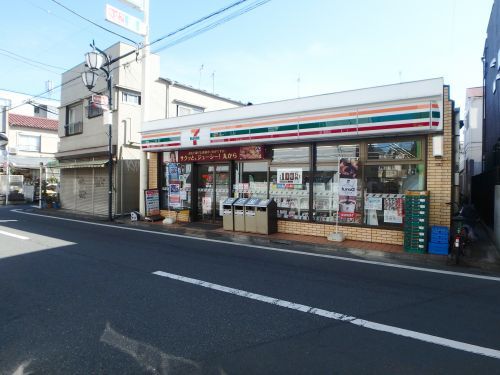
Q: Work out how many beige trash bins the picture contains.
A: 4